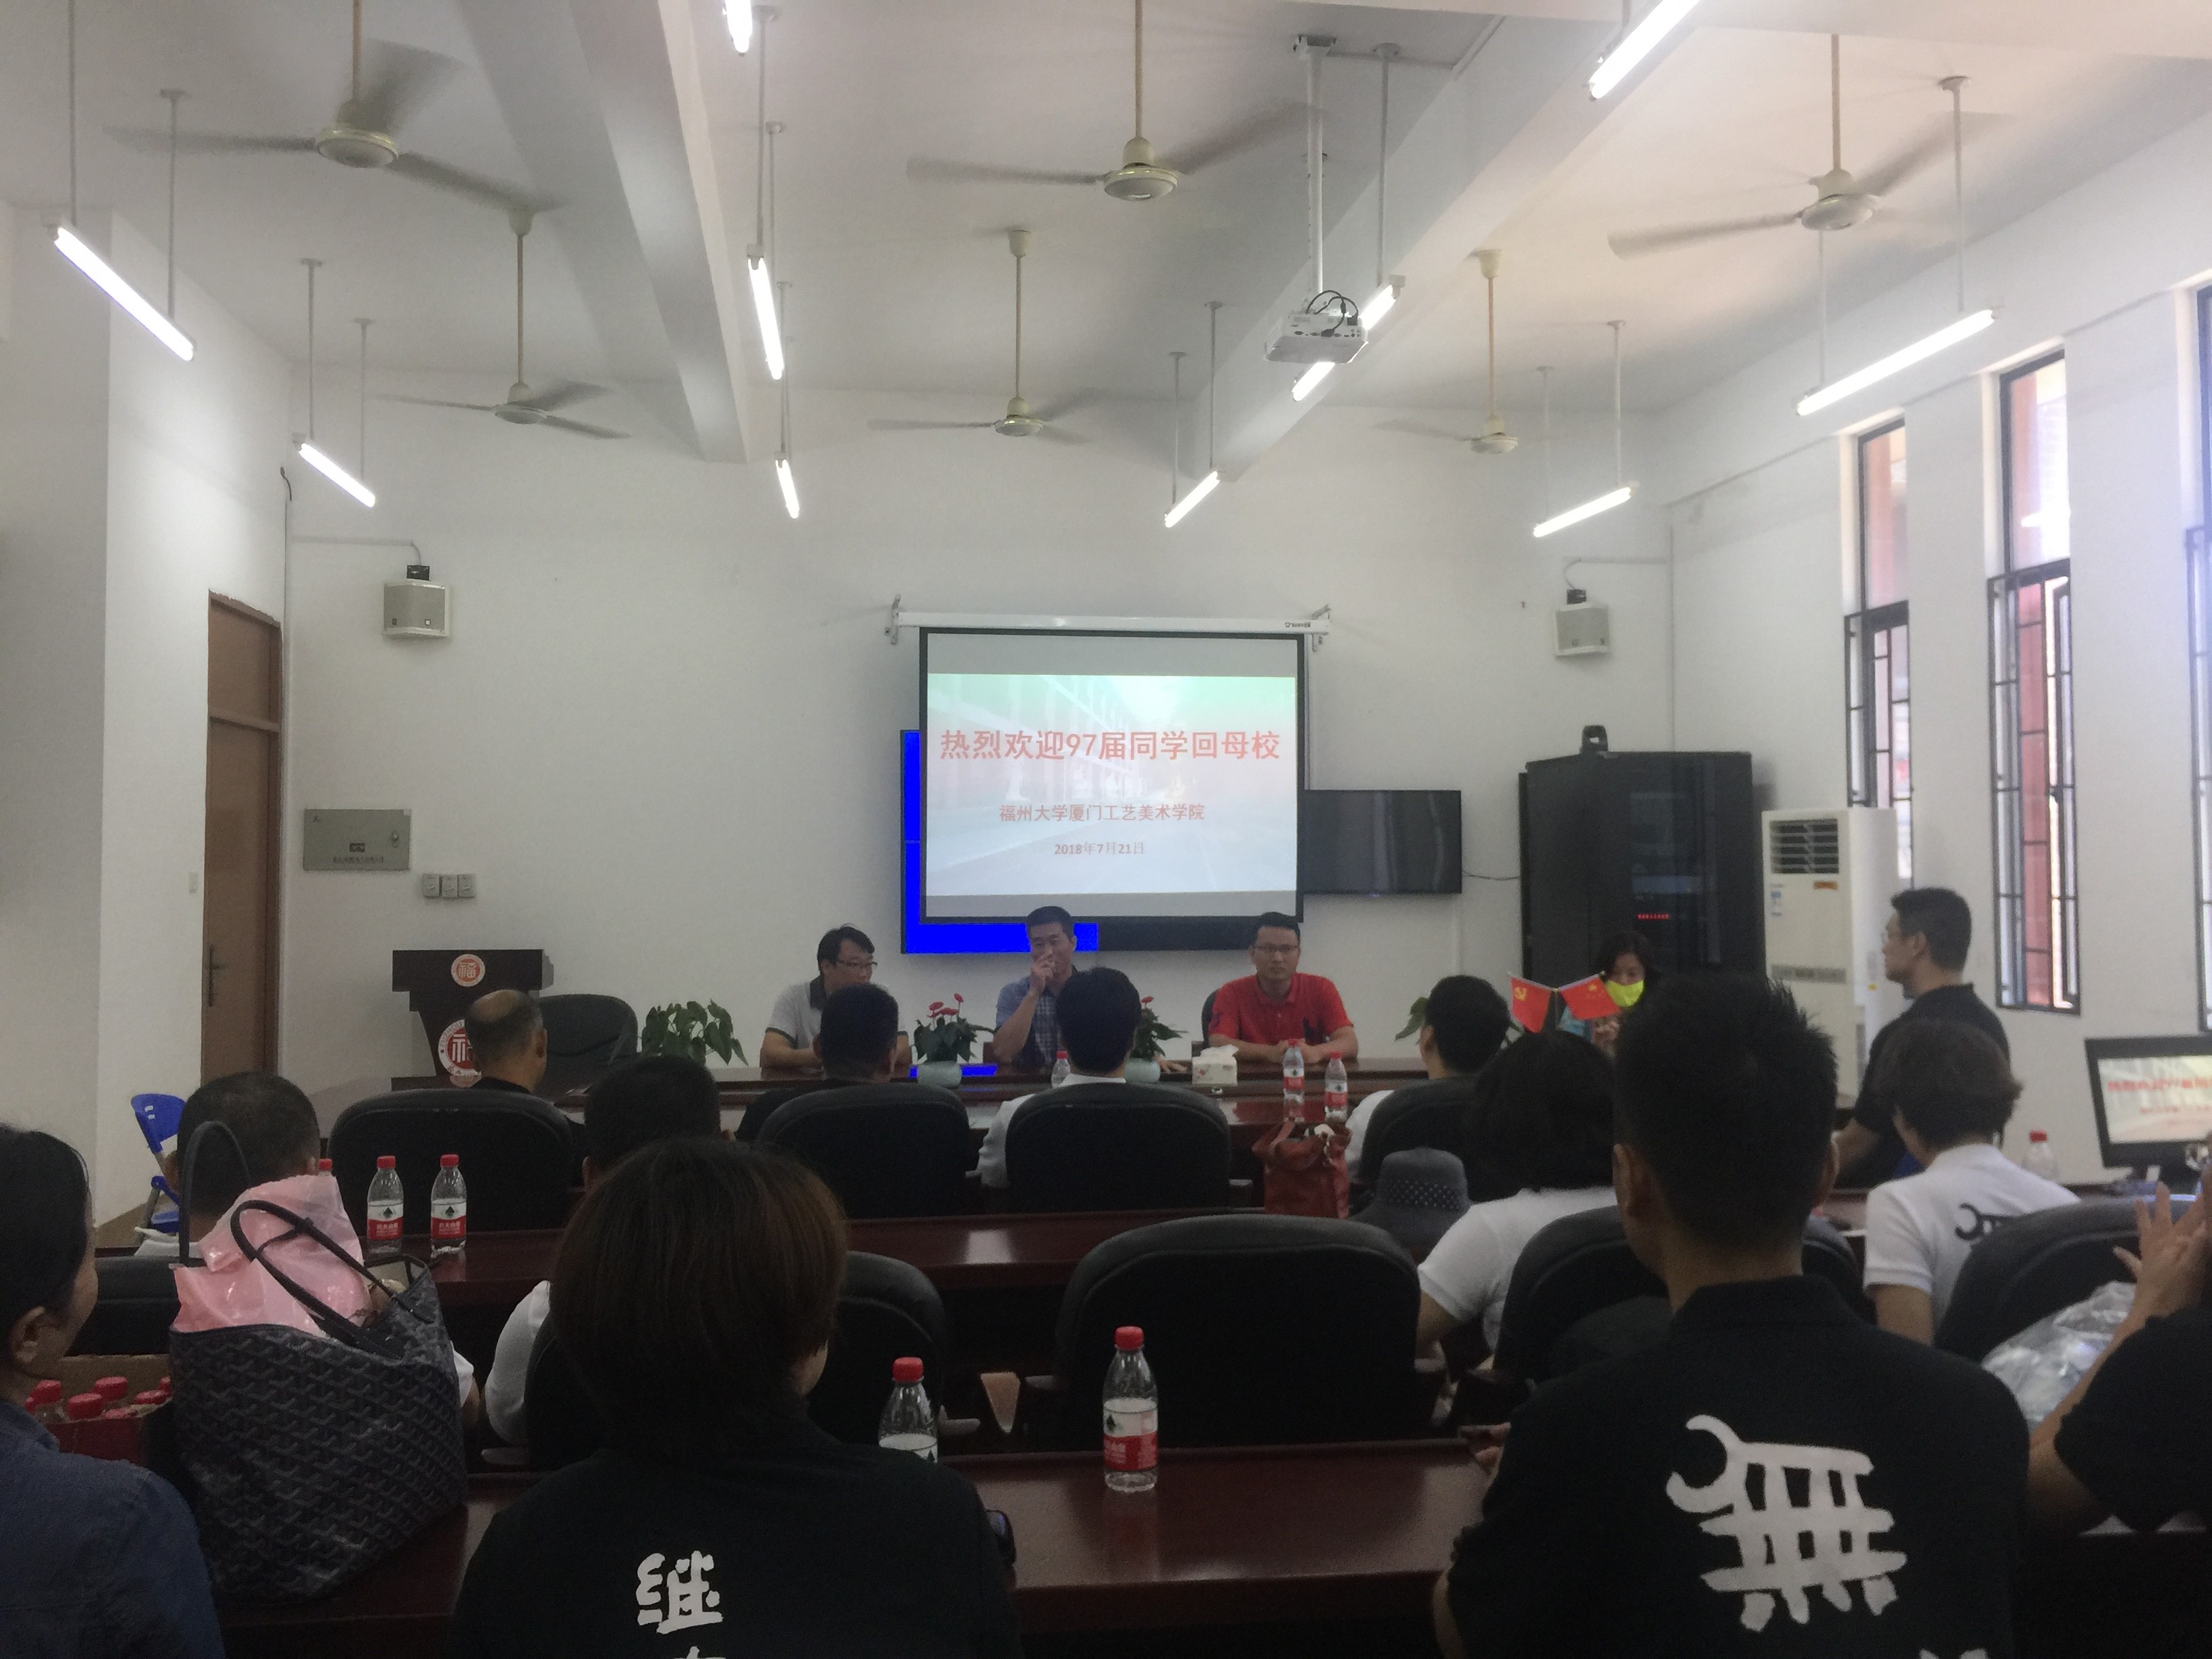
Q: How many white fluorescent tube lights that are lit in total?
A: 10